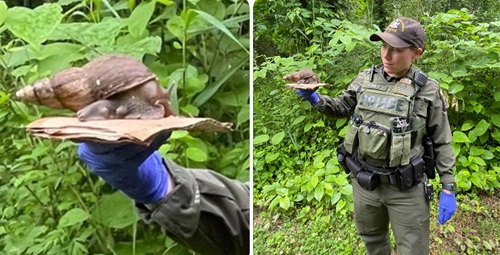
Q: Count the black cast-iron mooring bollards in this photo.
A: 0